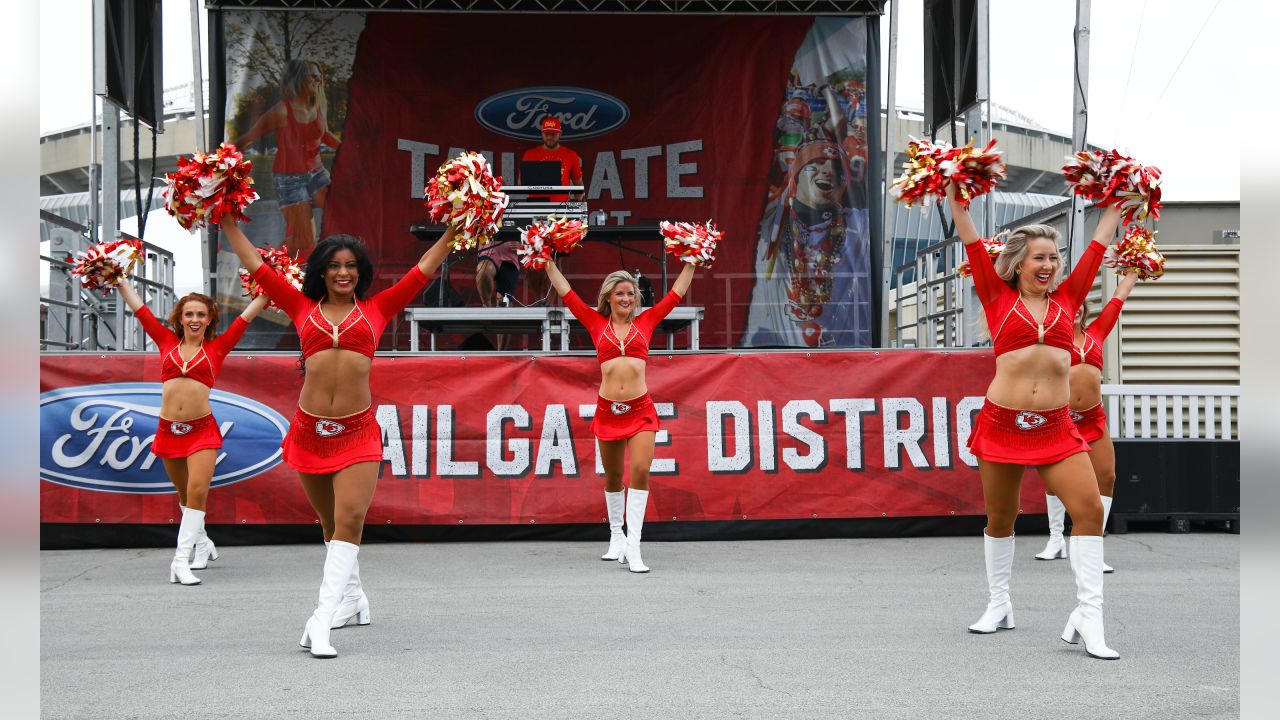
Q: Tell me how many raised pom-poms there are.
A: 10